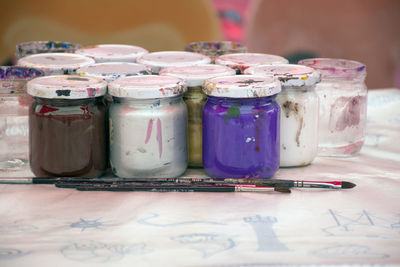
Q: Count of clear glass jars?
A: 2